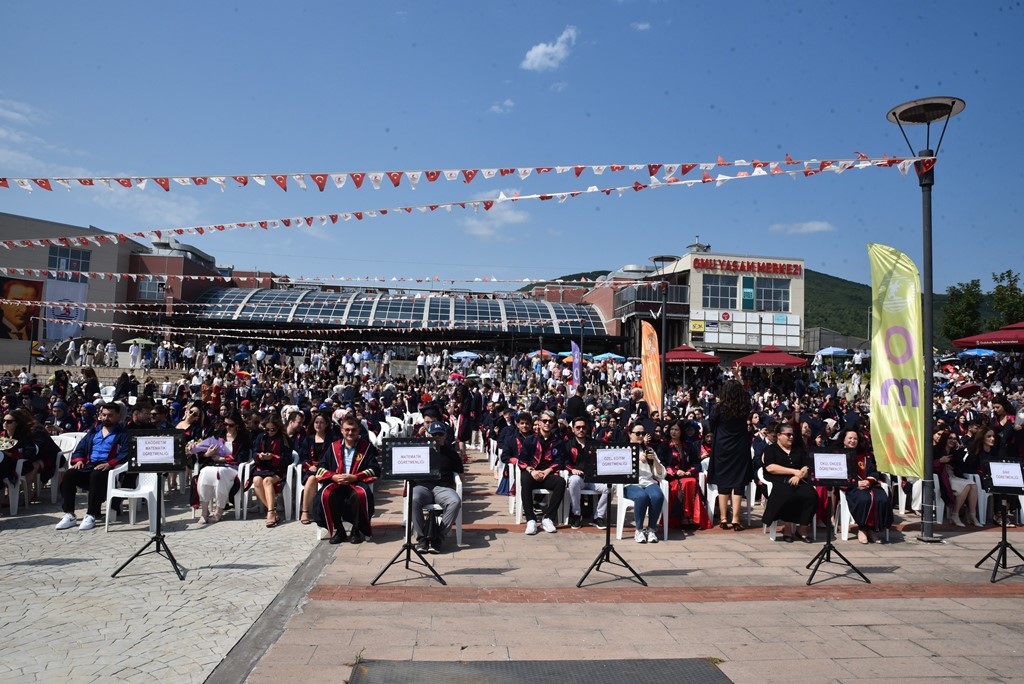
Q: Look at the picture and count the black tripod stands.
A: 5